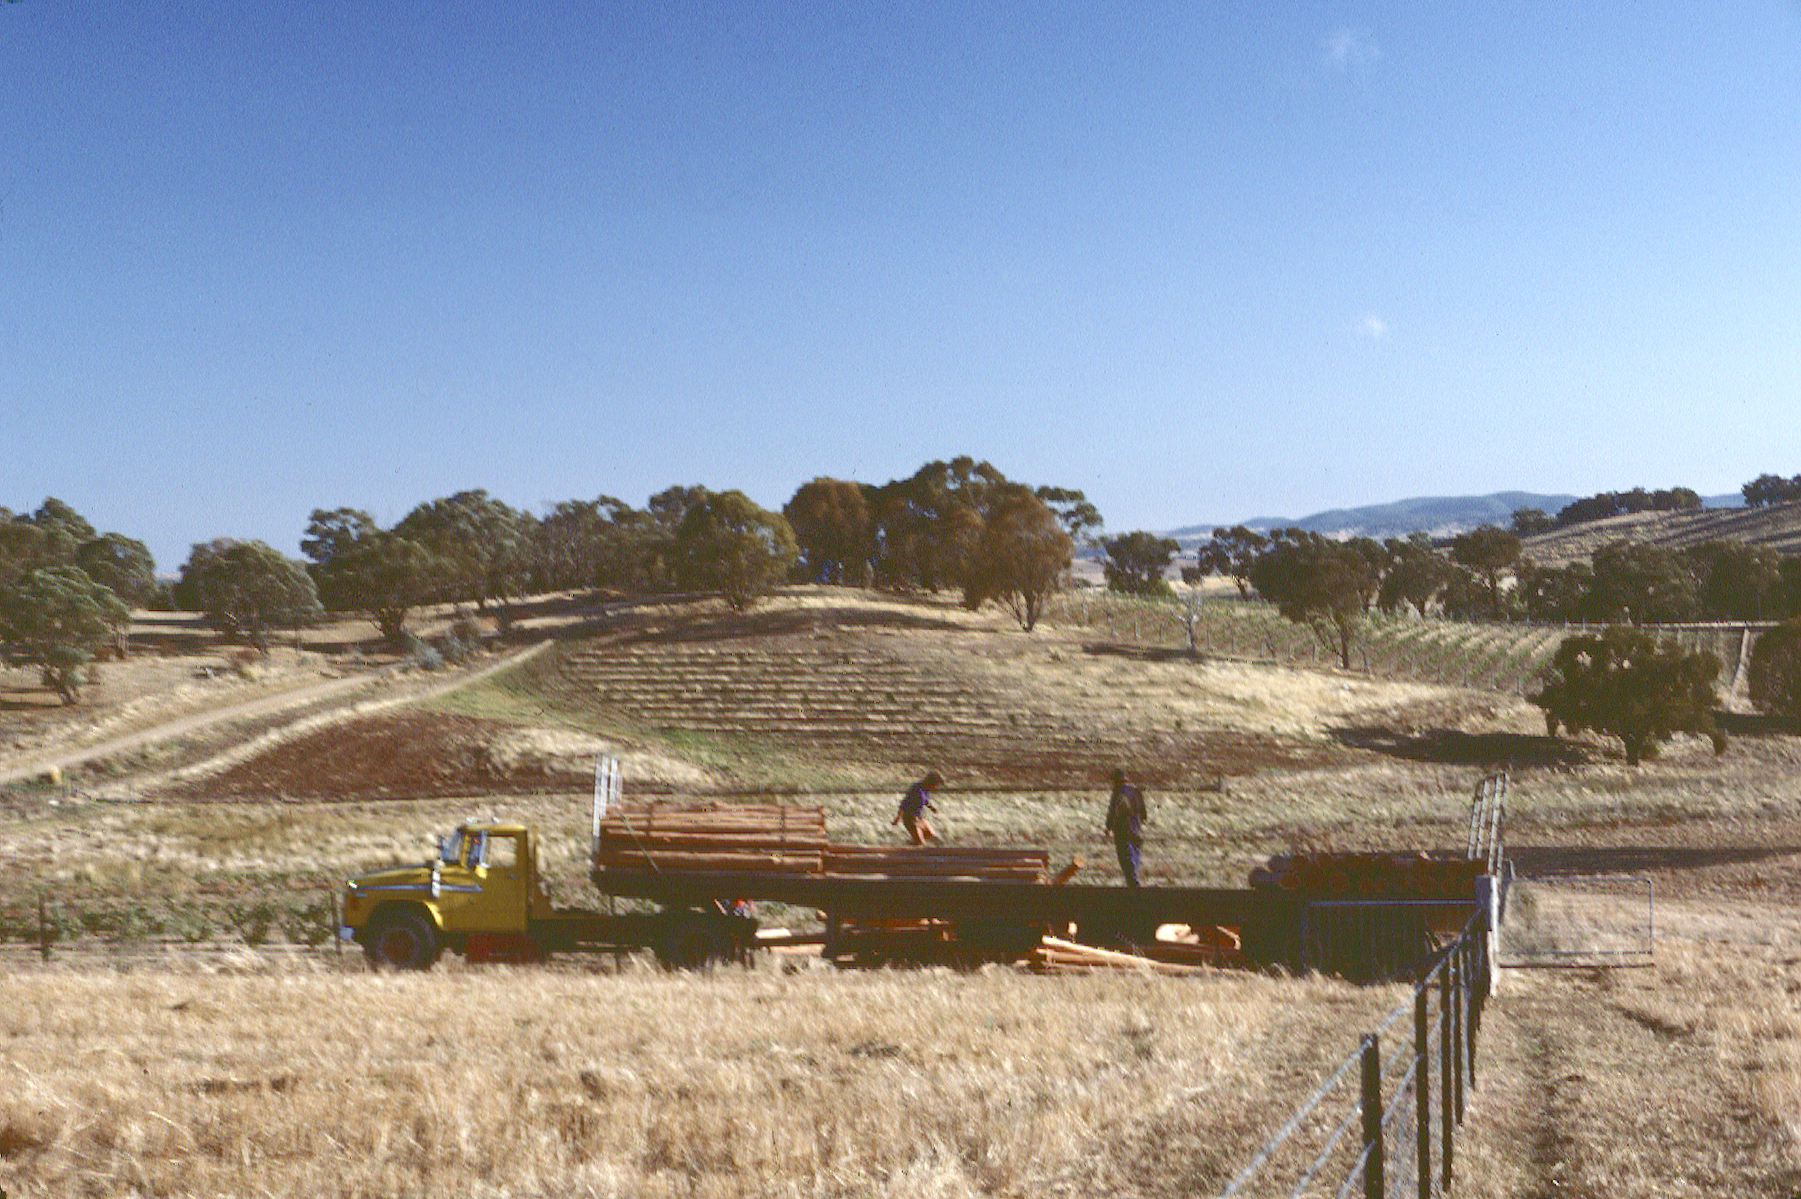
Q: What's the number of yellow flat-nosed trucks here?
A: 0